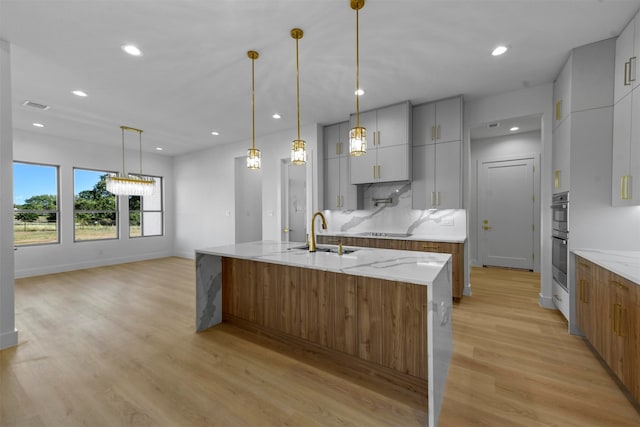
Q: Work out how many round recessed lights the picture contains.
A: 9